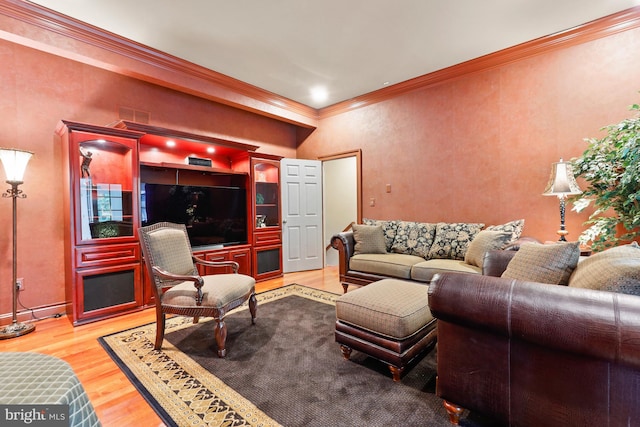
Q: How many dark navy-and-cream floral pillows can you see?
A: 4